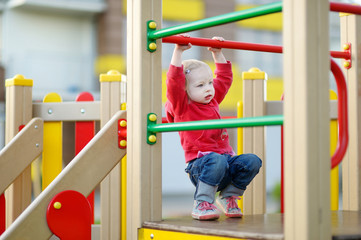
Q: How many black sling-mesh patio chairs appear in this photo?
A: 0